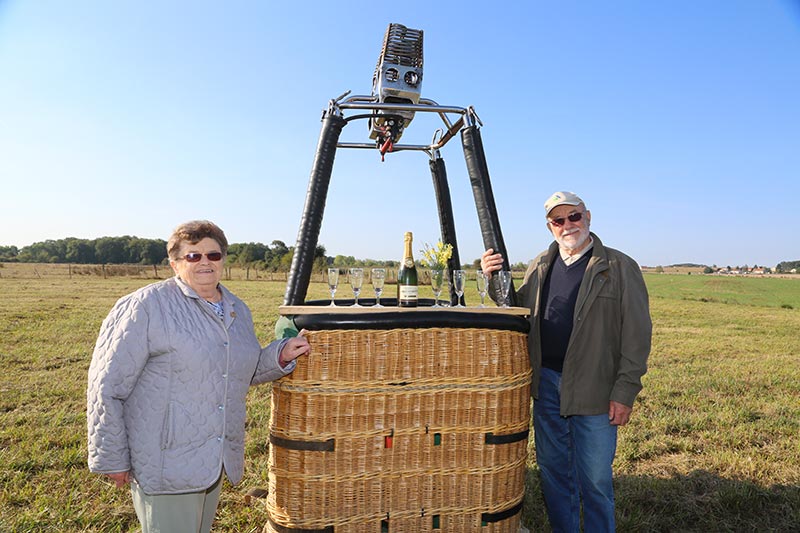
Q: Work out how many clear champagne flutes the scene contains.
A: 7